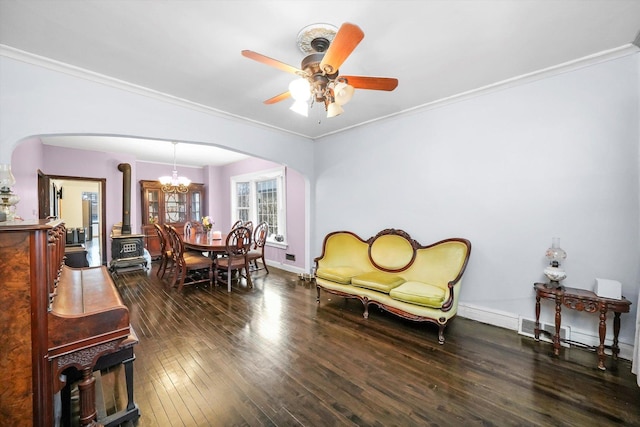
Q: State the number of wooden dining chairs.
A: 8